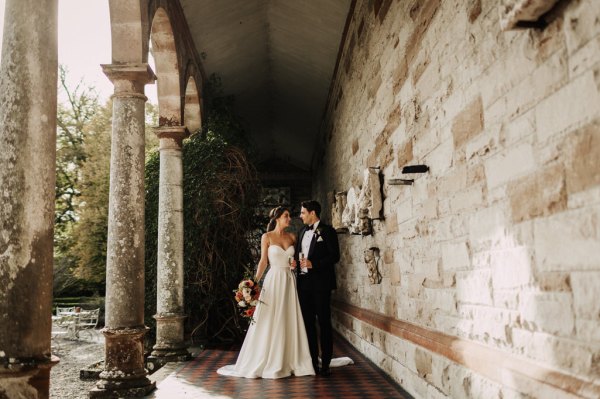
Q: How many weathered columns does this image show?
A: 3